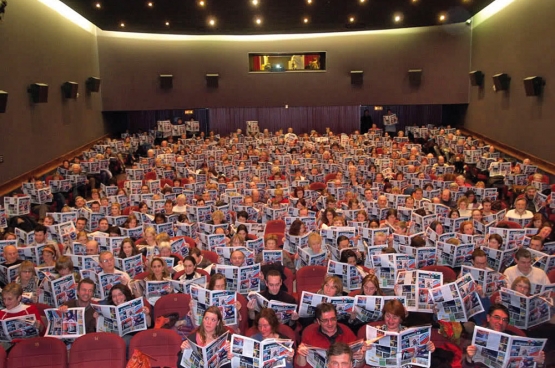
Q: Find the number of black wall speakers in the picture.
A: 11